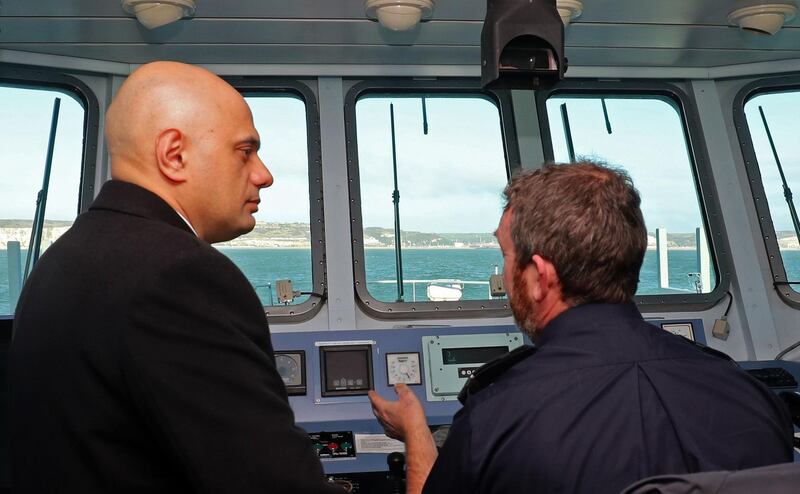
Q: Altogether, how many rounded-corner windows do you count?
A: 5